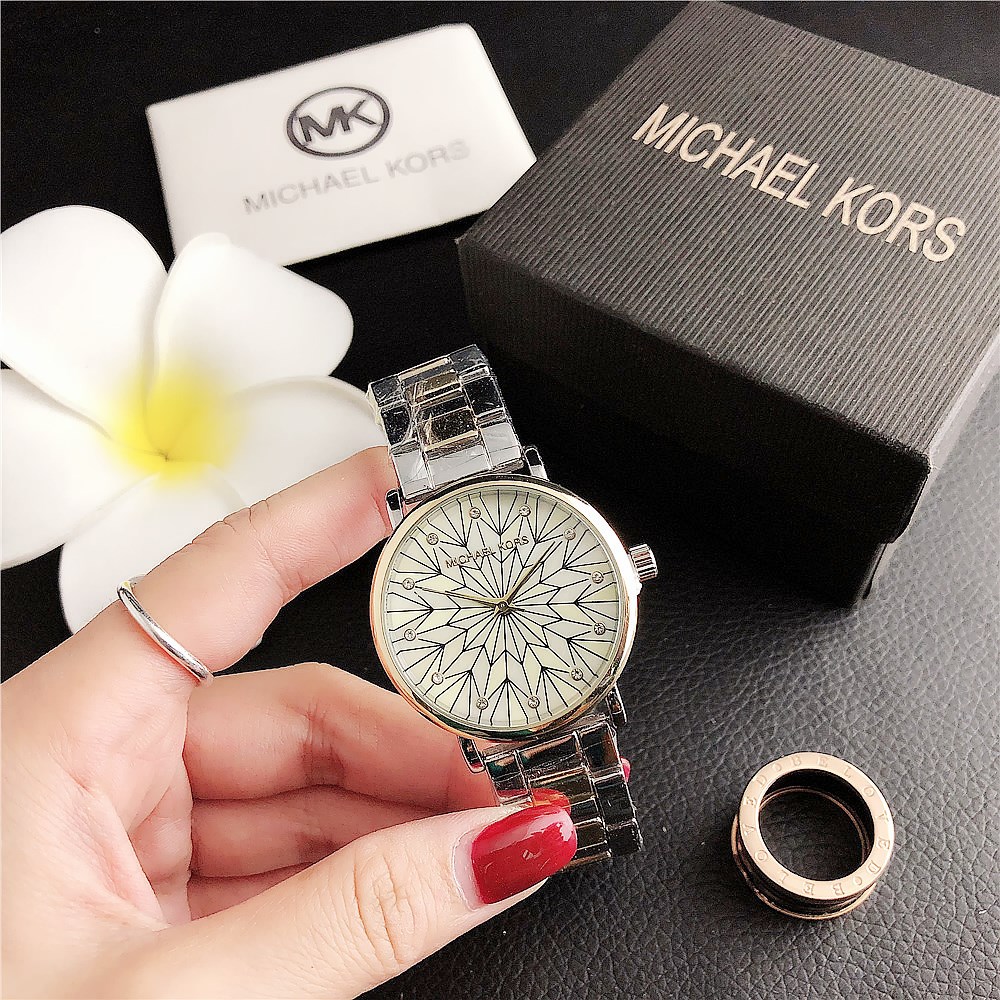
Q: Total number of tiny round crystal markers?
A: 12